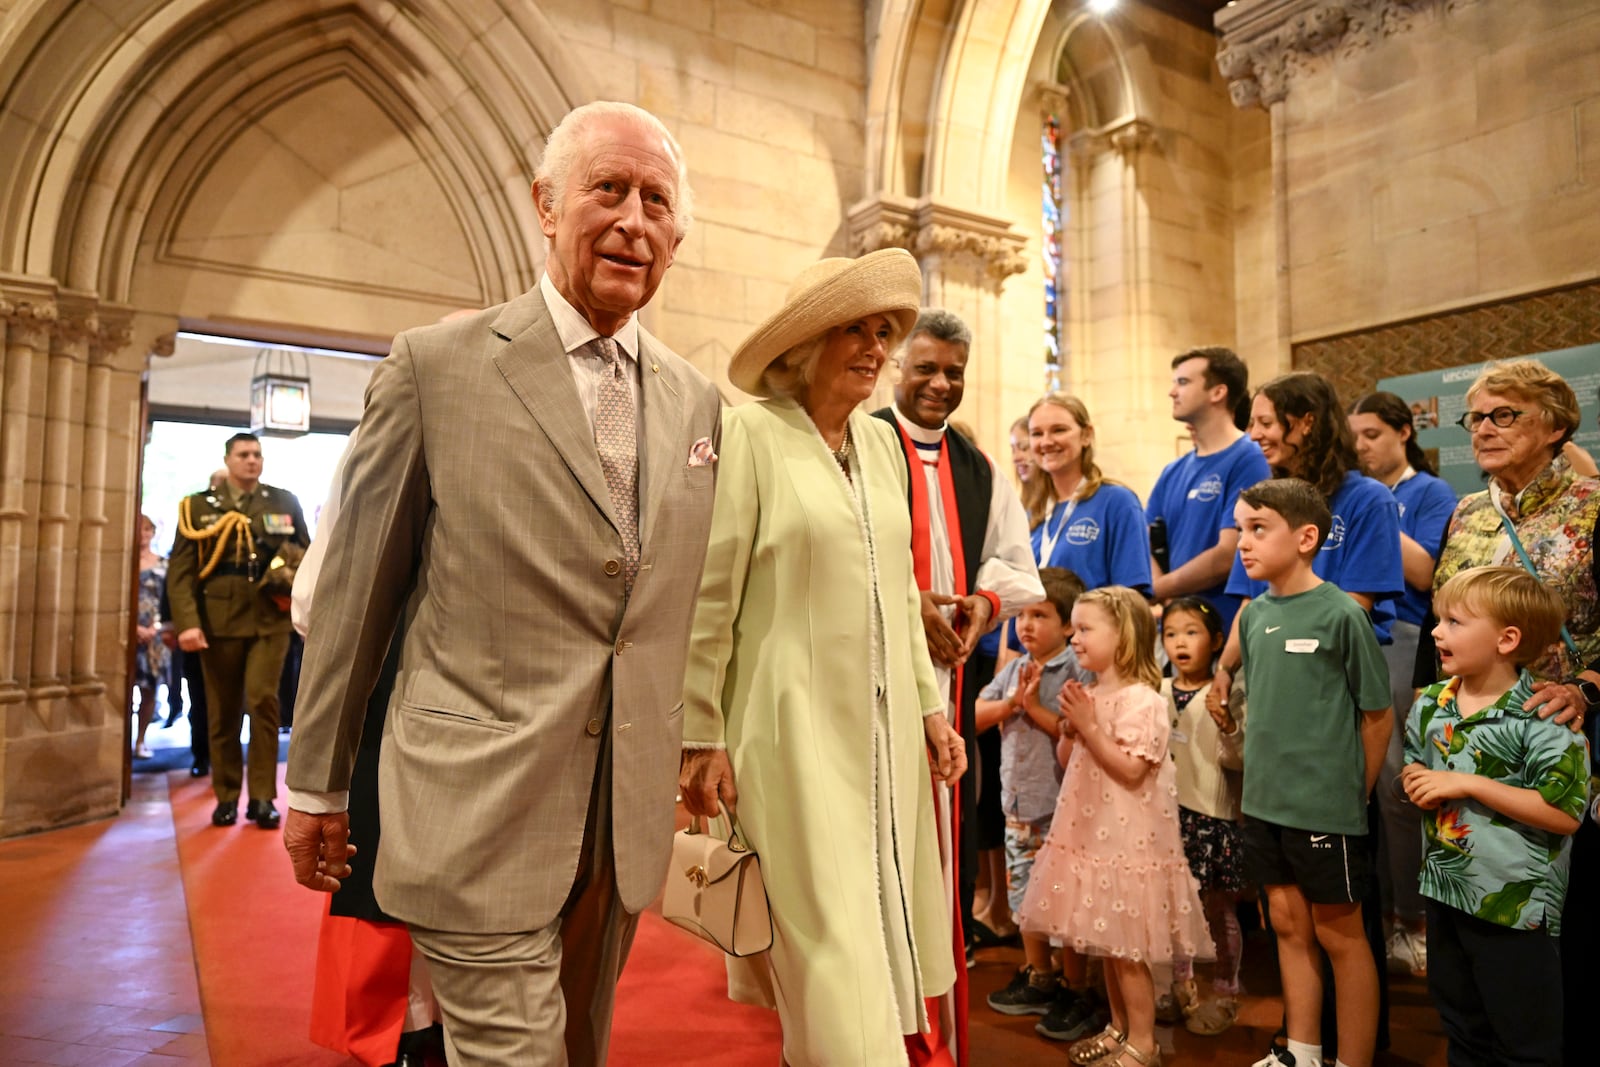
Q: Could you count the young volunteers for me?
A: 5